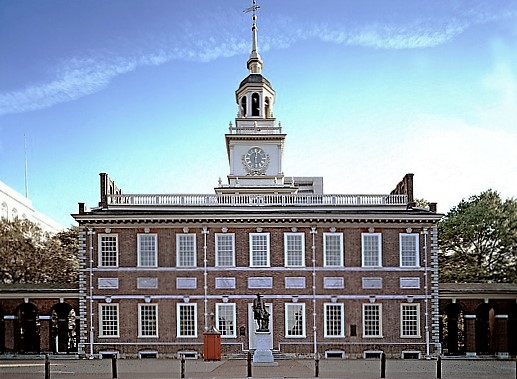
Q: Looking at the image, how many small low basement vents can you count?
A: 6